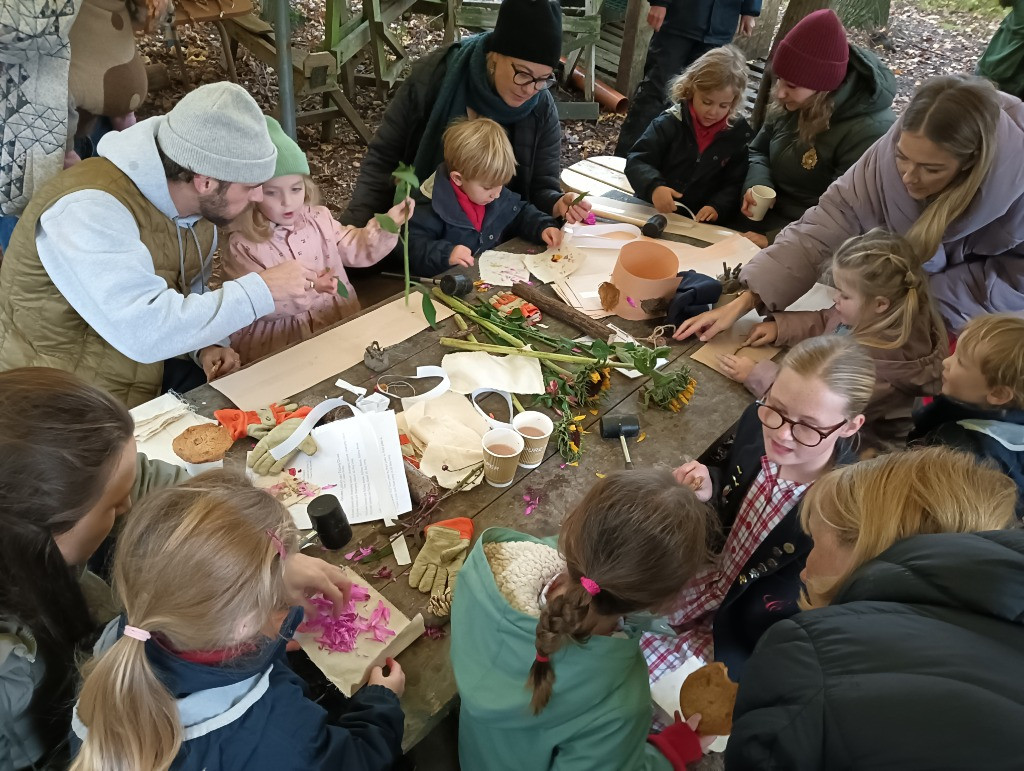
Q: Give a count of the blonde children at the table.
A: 7